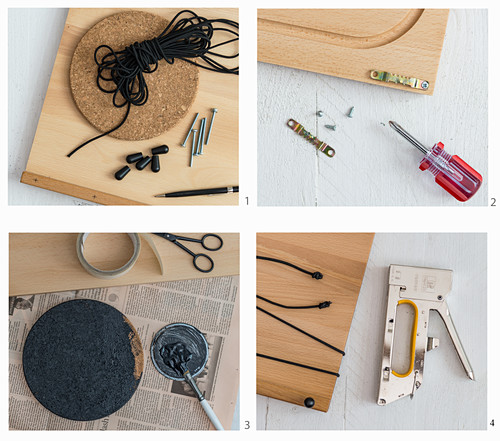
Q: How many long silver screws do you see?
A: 5